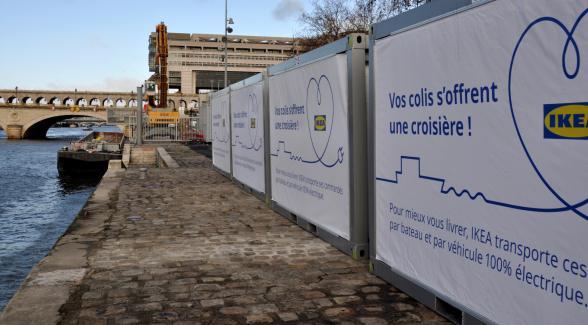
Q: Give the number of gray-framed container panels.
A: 4